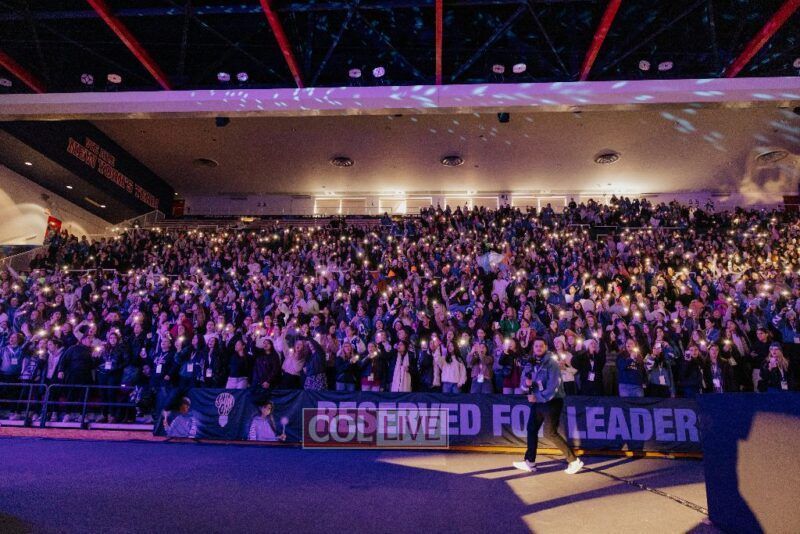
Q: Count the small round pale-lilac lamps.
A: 12